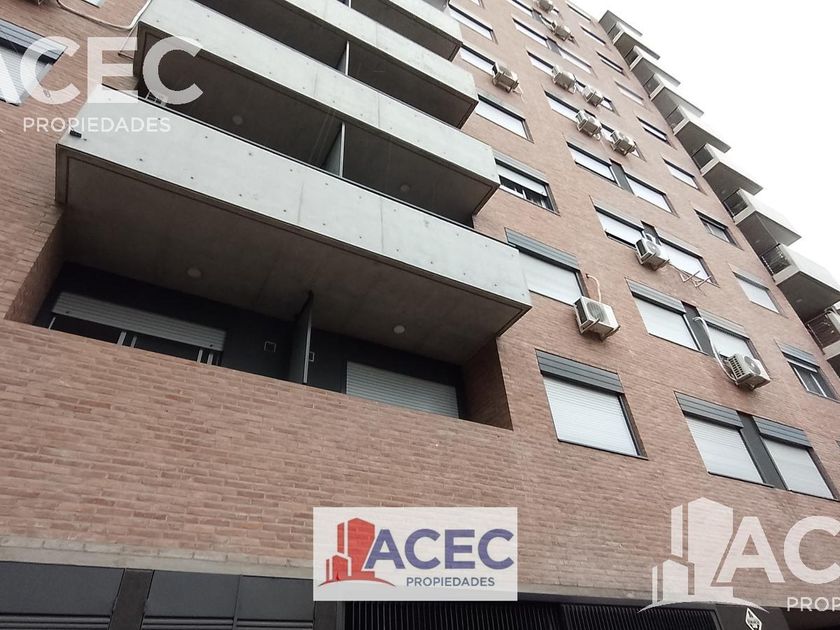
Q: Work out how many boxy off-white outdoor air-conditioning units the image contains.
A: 10